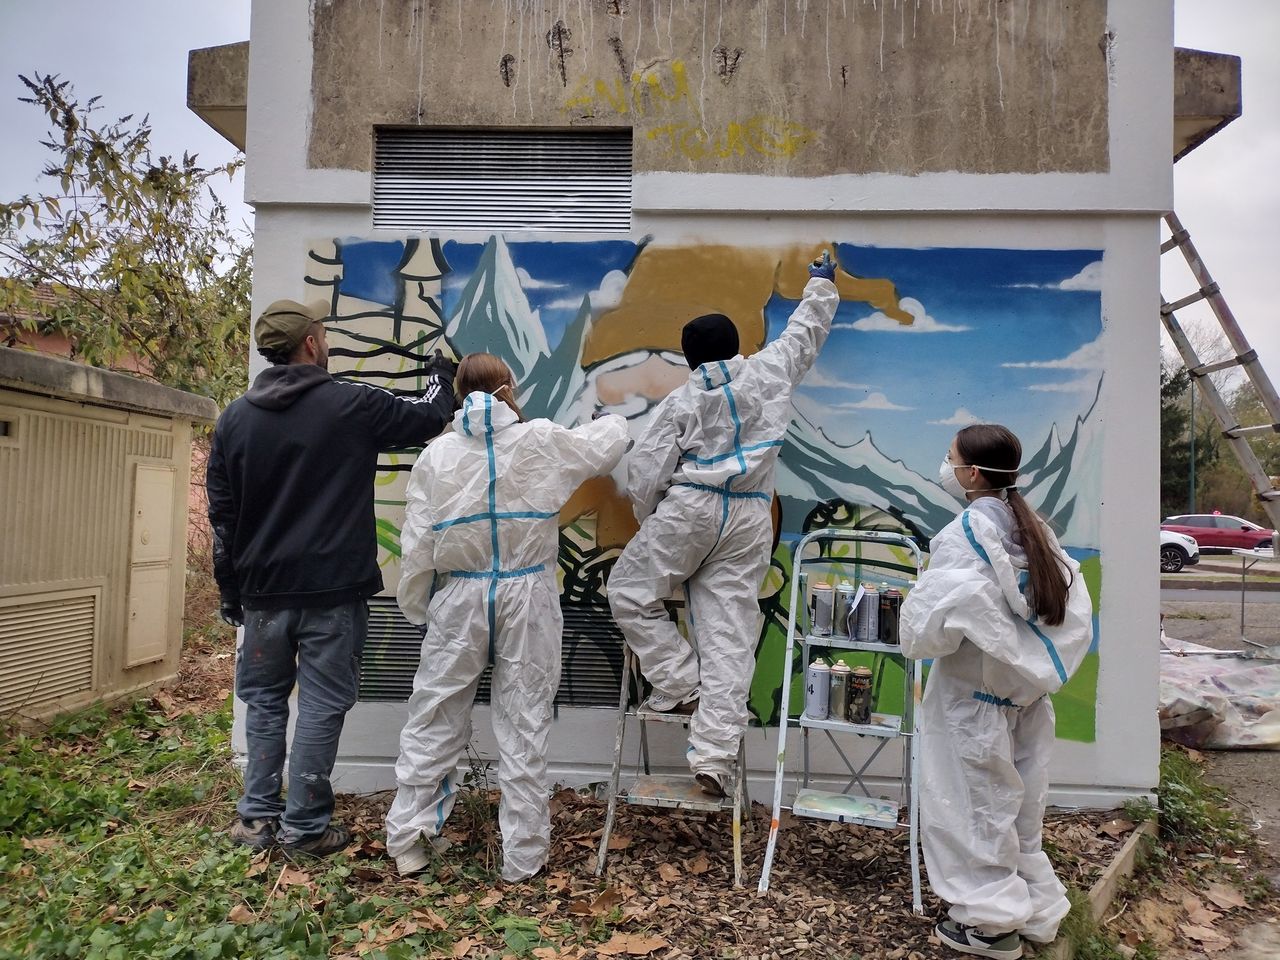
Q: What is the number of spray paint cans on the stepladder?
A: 8